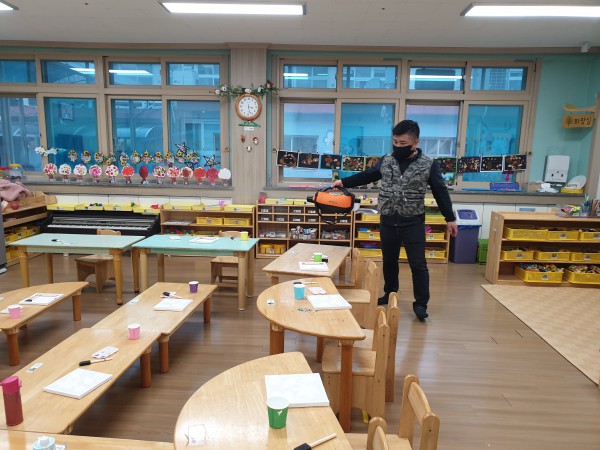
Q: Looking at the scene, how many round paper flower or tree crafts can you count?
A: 13